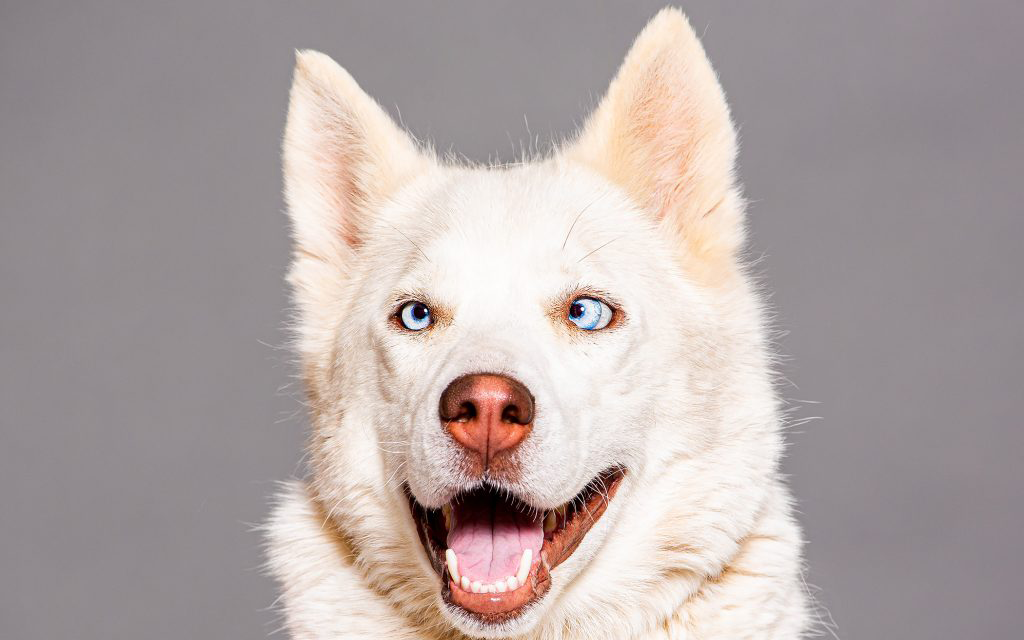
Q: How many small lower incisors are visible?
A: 6